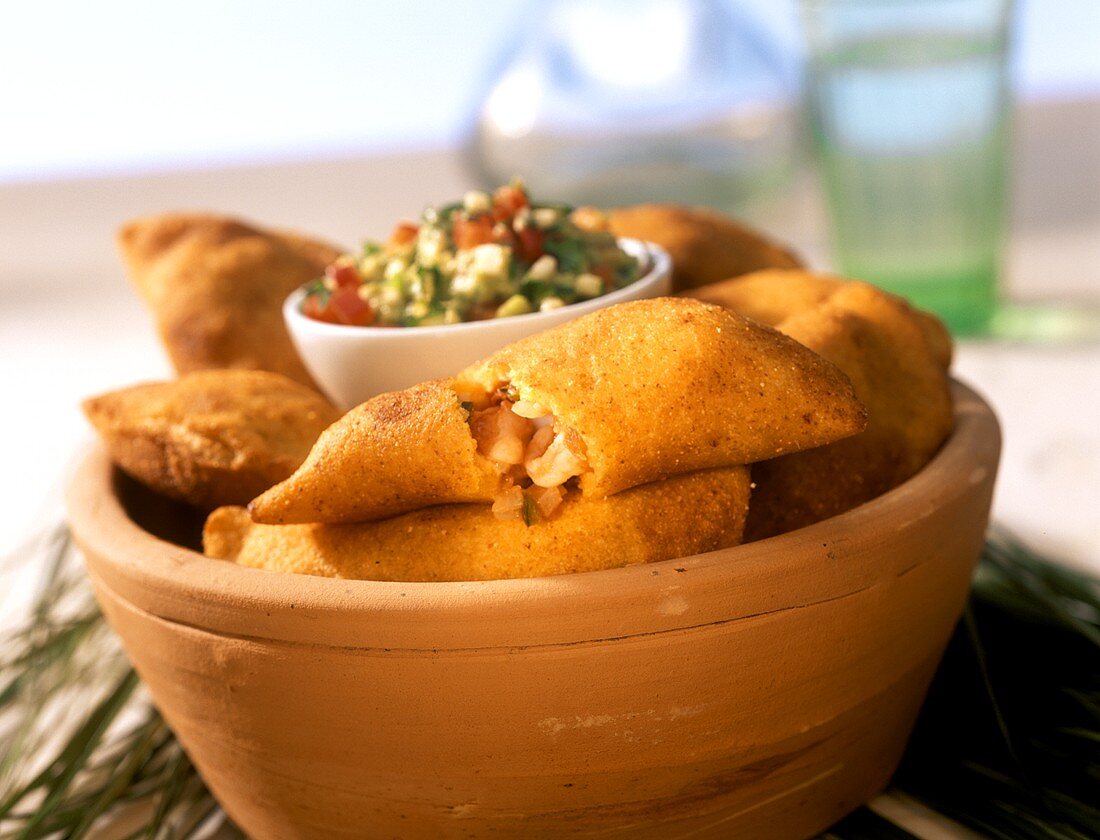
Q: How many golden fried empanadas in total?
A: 6